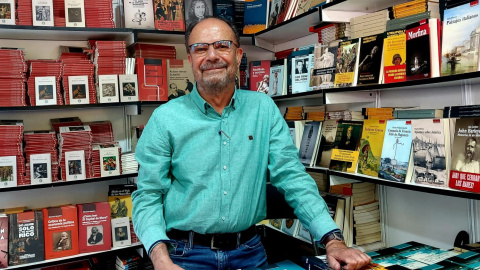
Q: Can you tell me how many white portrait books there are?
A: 12